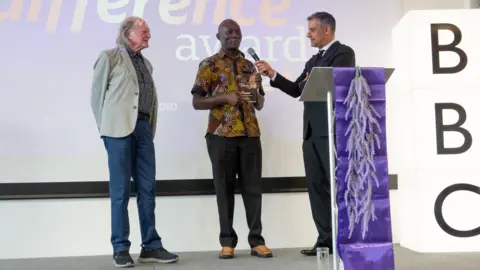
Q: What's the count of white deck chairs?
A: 0